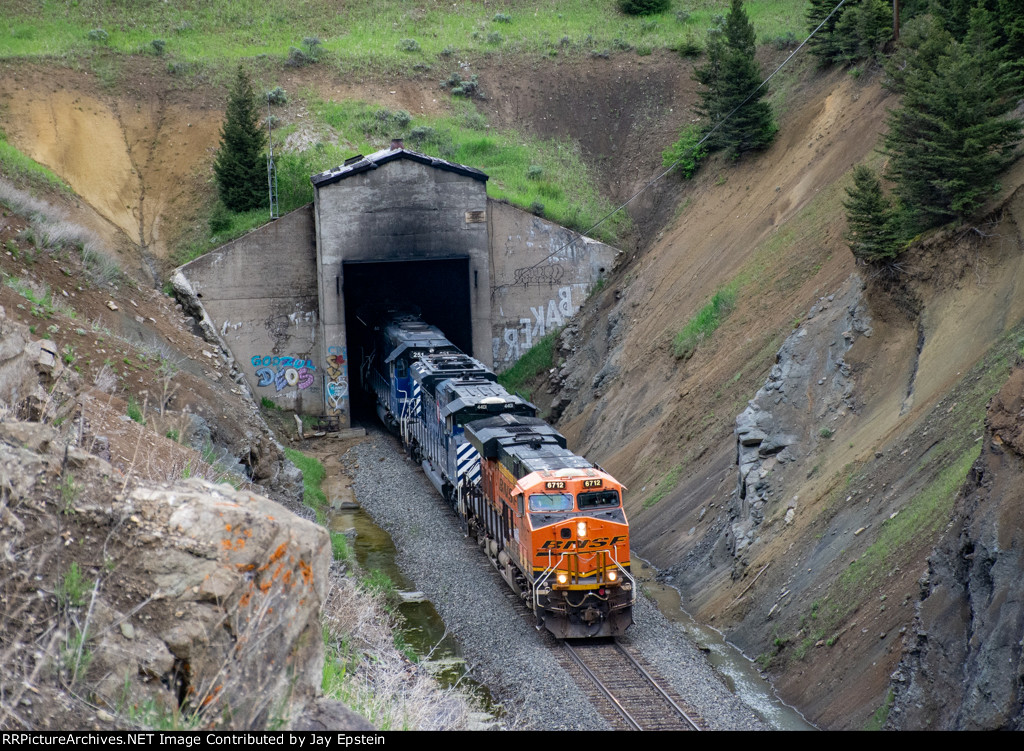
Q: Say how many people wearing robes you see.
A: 0